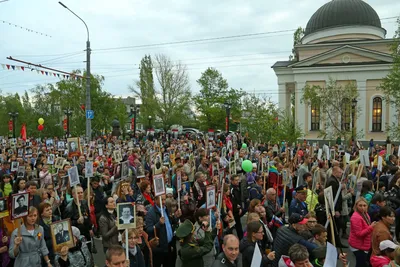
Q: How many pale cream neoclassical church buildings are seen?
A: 1